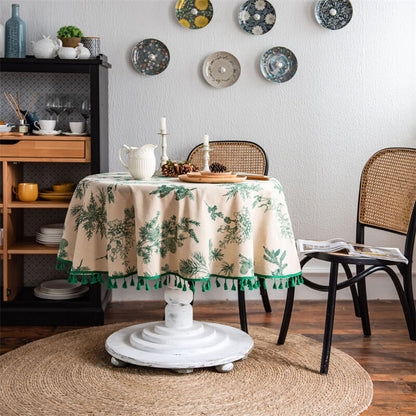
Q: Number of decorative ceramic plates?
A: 6